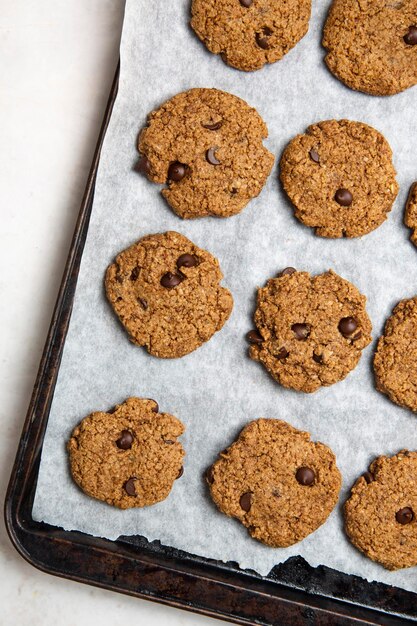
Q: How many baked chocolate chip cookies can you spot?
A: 11